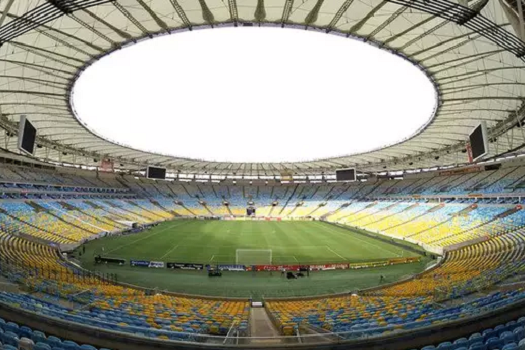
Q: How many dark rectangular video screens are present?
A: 4